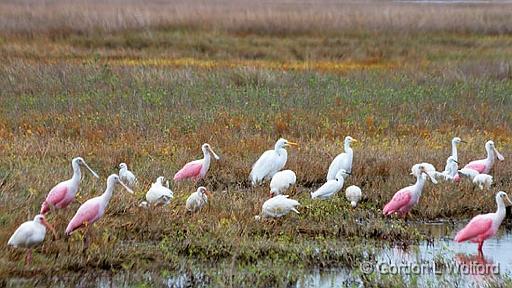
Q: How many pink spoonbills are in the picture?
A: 6